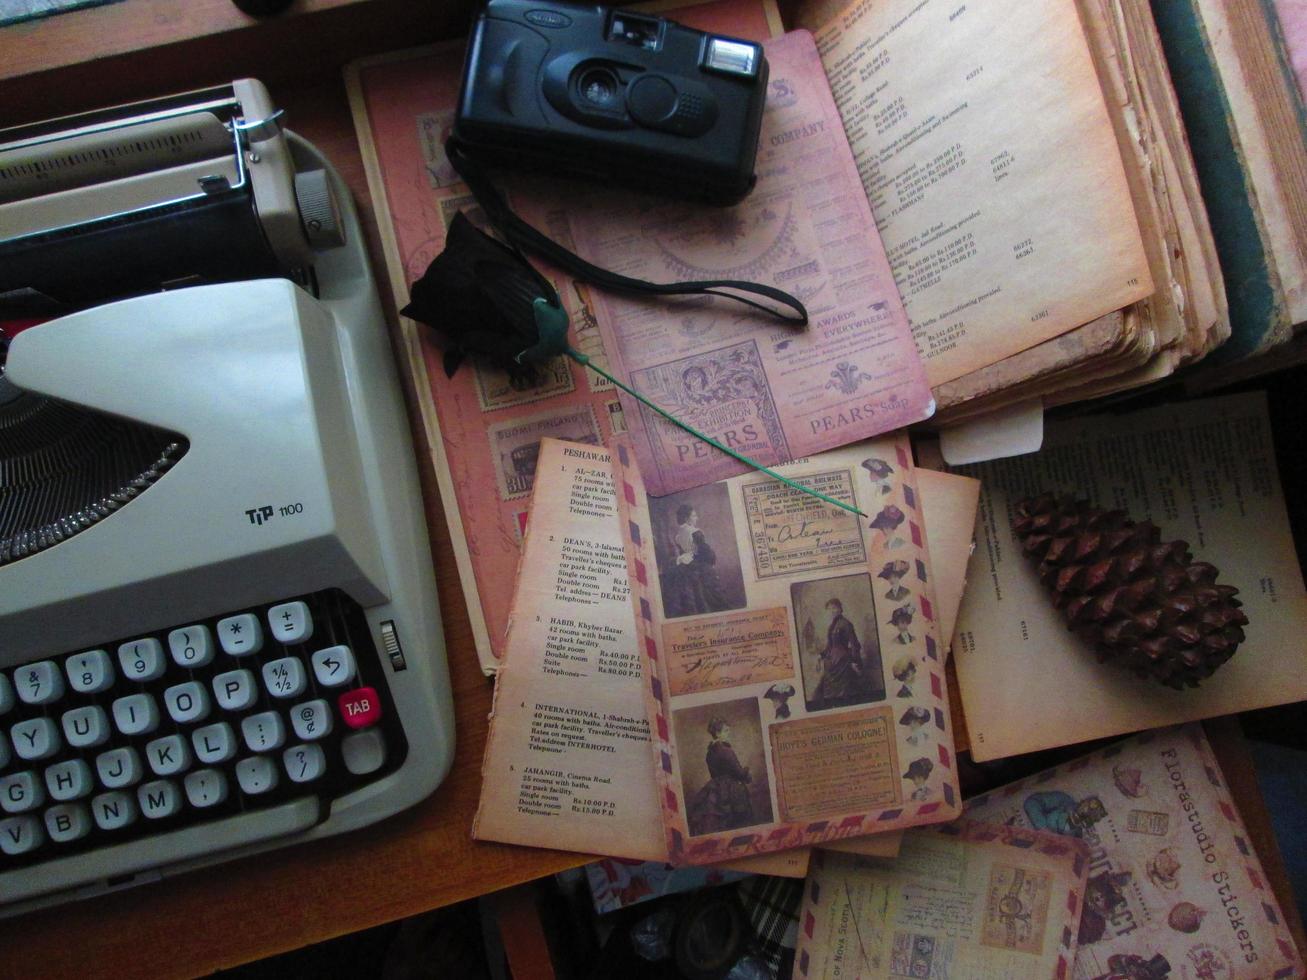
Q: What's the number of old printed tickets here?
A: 3